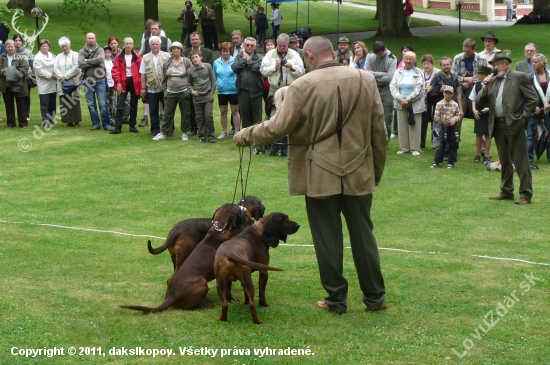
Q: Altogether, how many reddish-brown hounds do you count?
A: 3